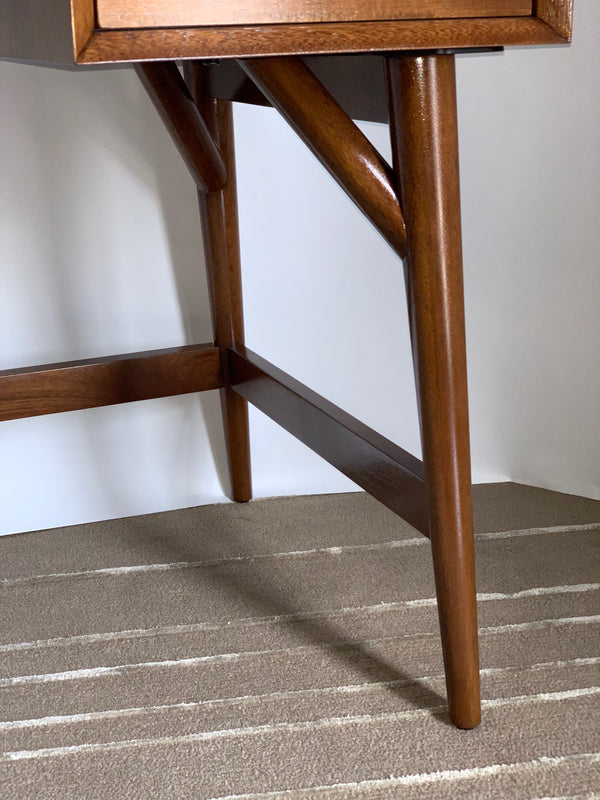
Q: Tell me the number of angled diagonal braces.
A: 2